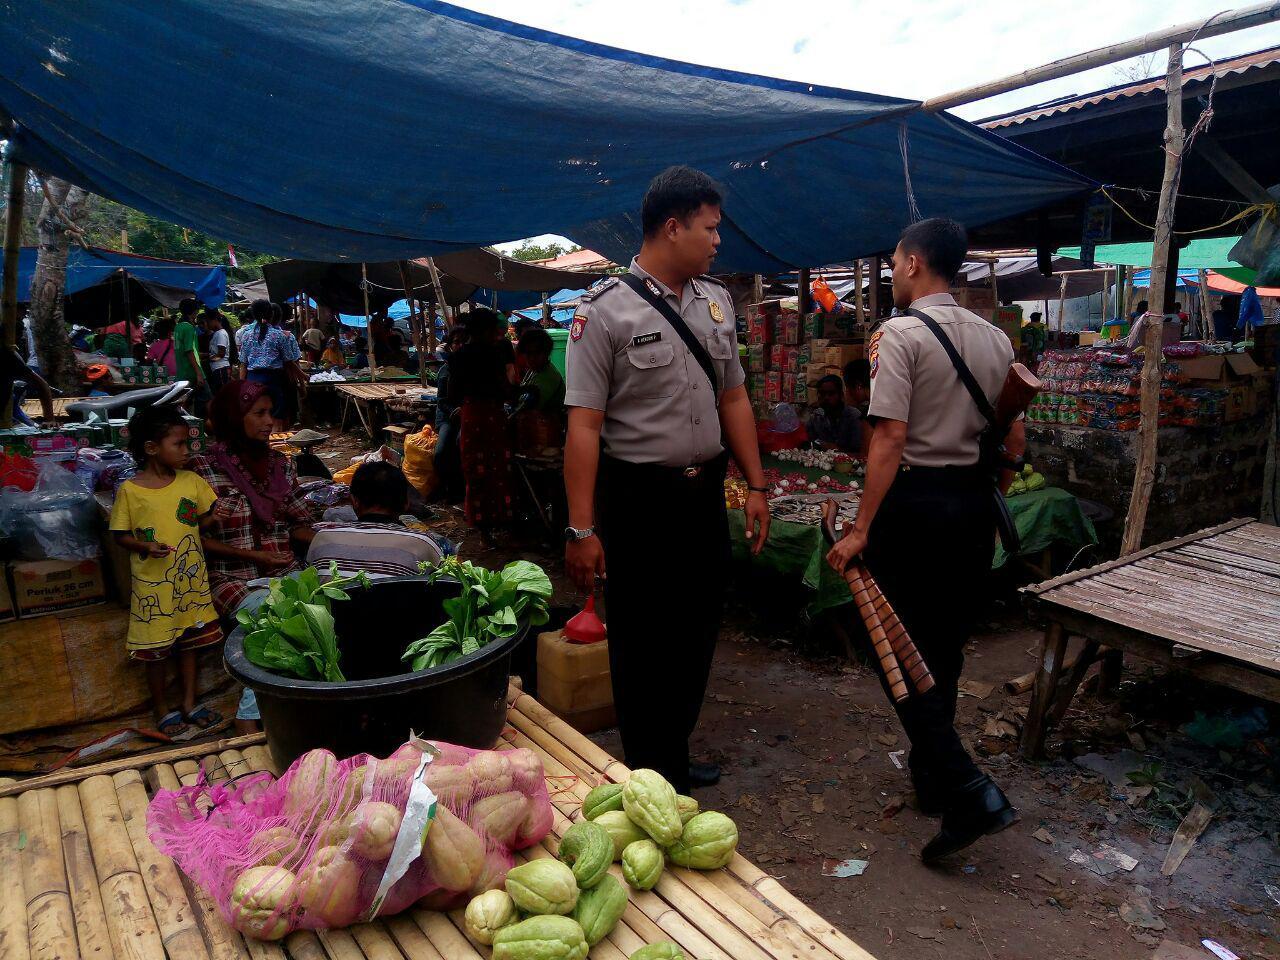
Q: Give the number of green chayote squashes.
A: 12